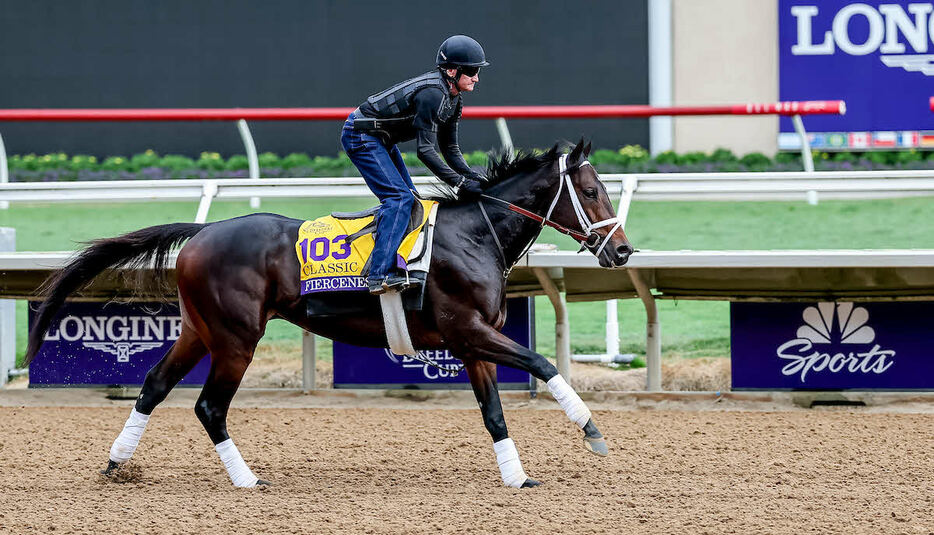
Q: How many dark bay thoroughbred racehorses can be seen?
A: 1